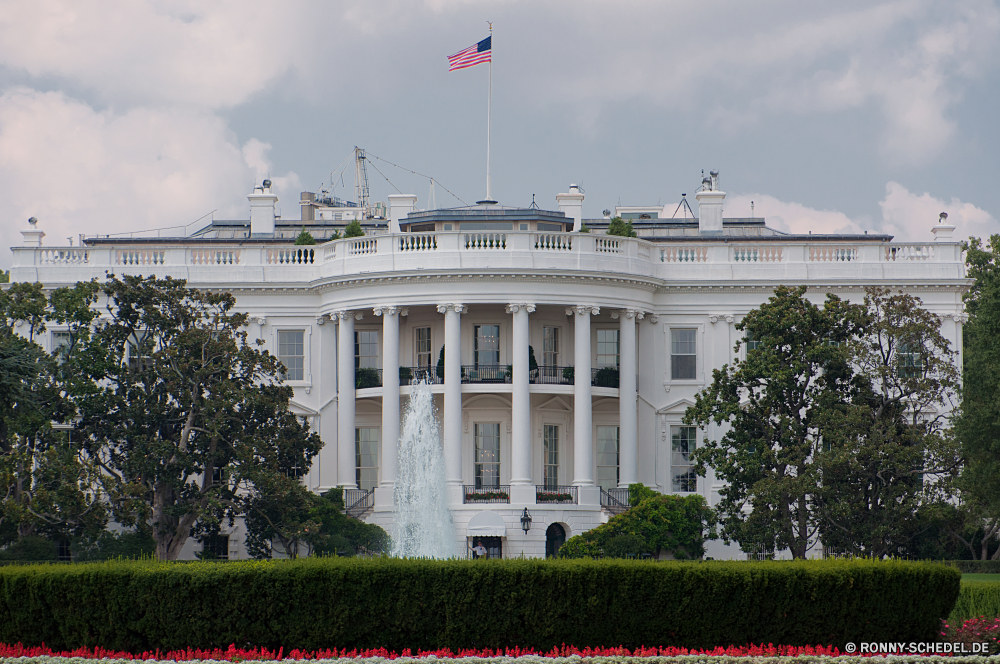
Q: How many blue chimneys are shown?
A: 0